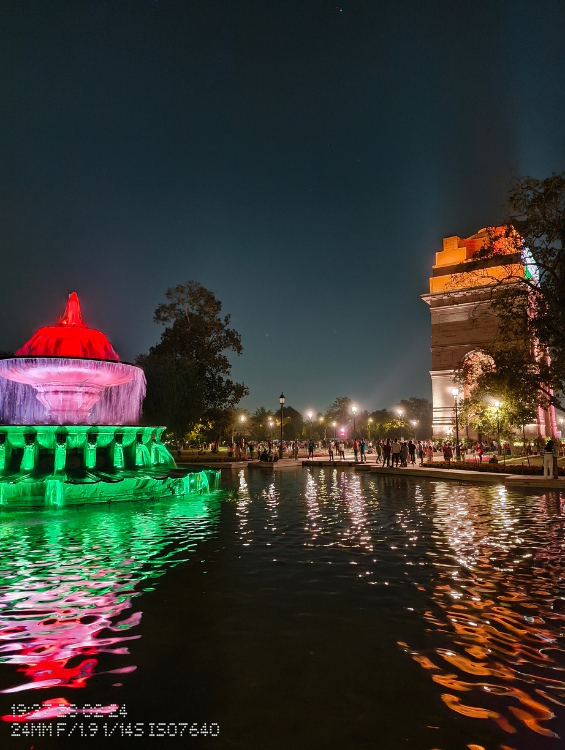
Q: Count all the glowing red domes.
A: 1